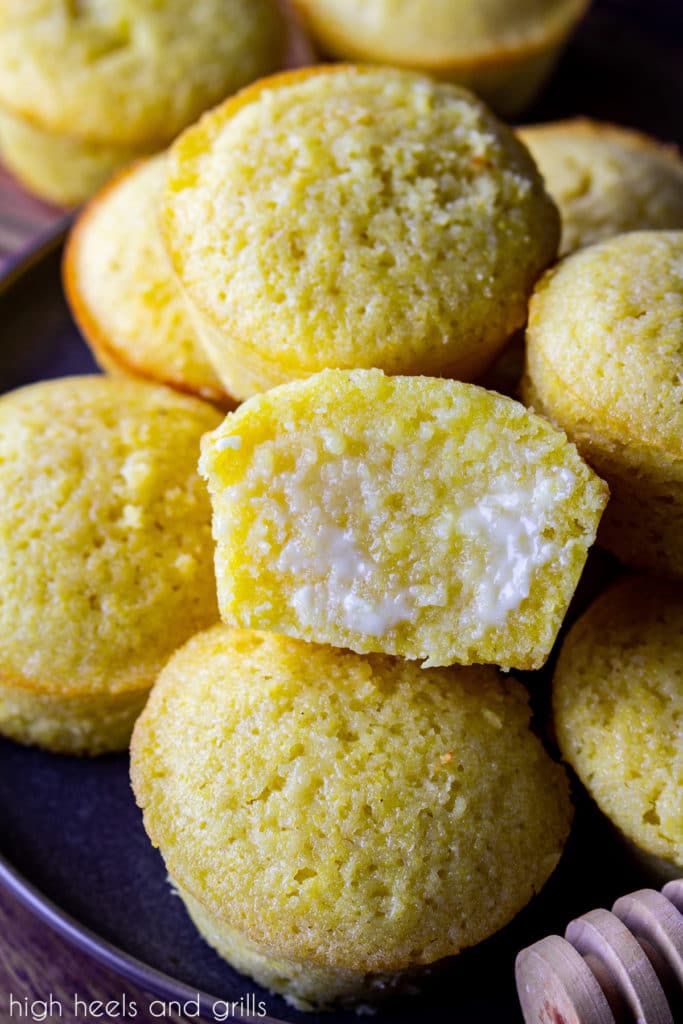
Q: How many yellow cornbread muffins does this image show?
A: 10